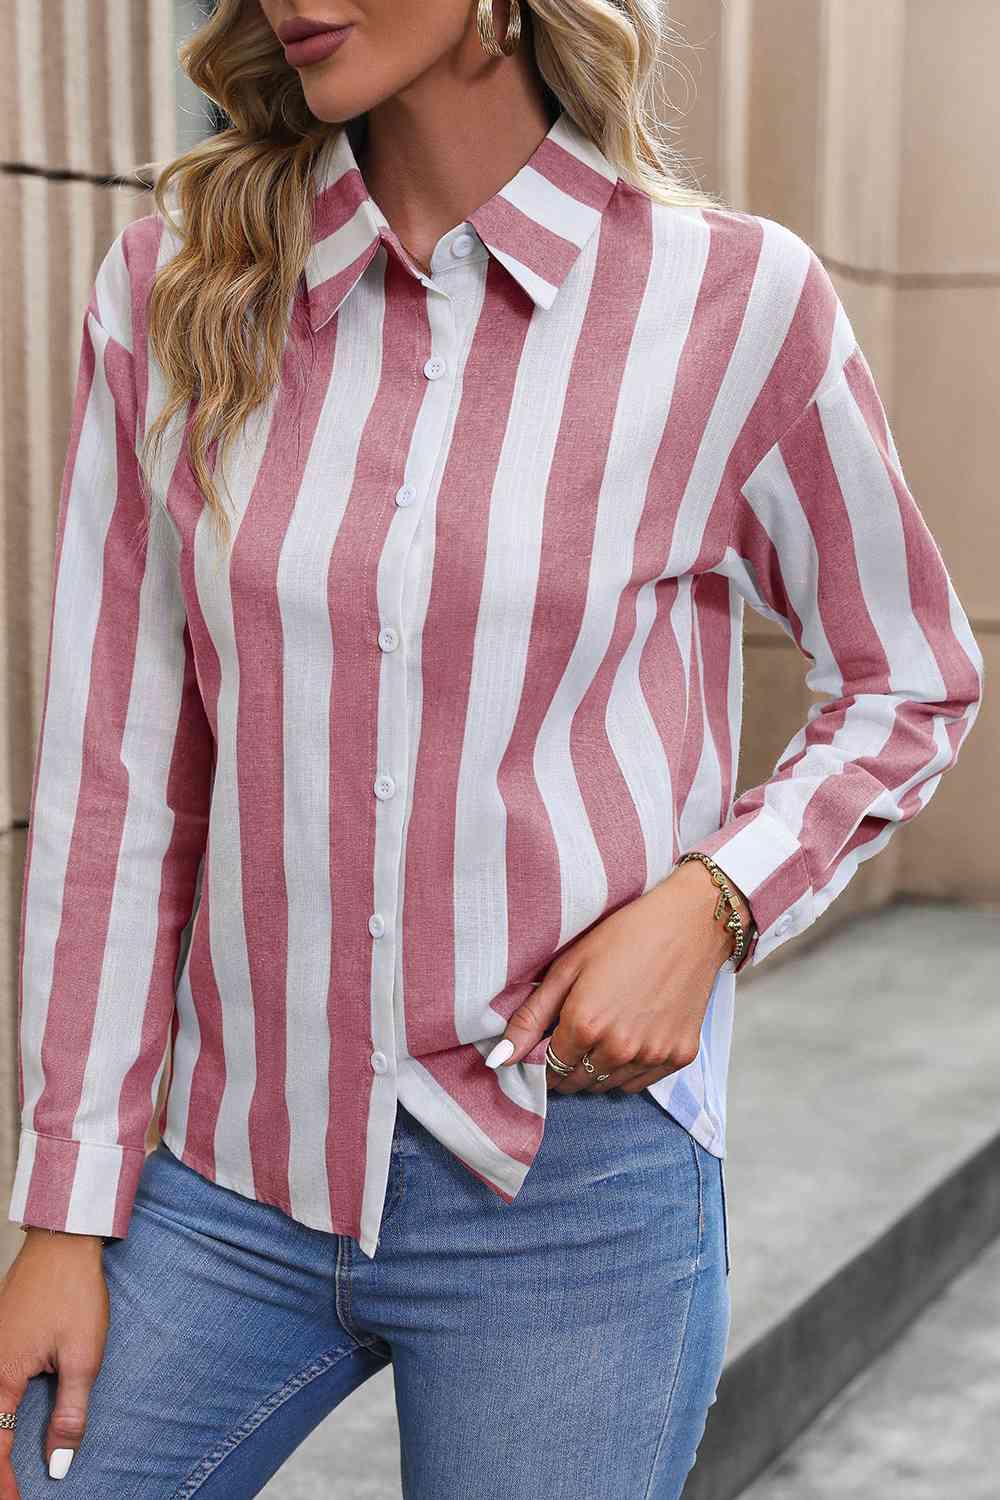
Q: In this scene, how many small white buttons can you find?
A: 8